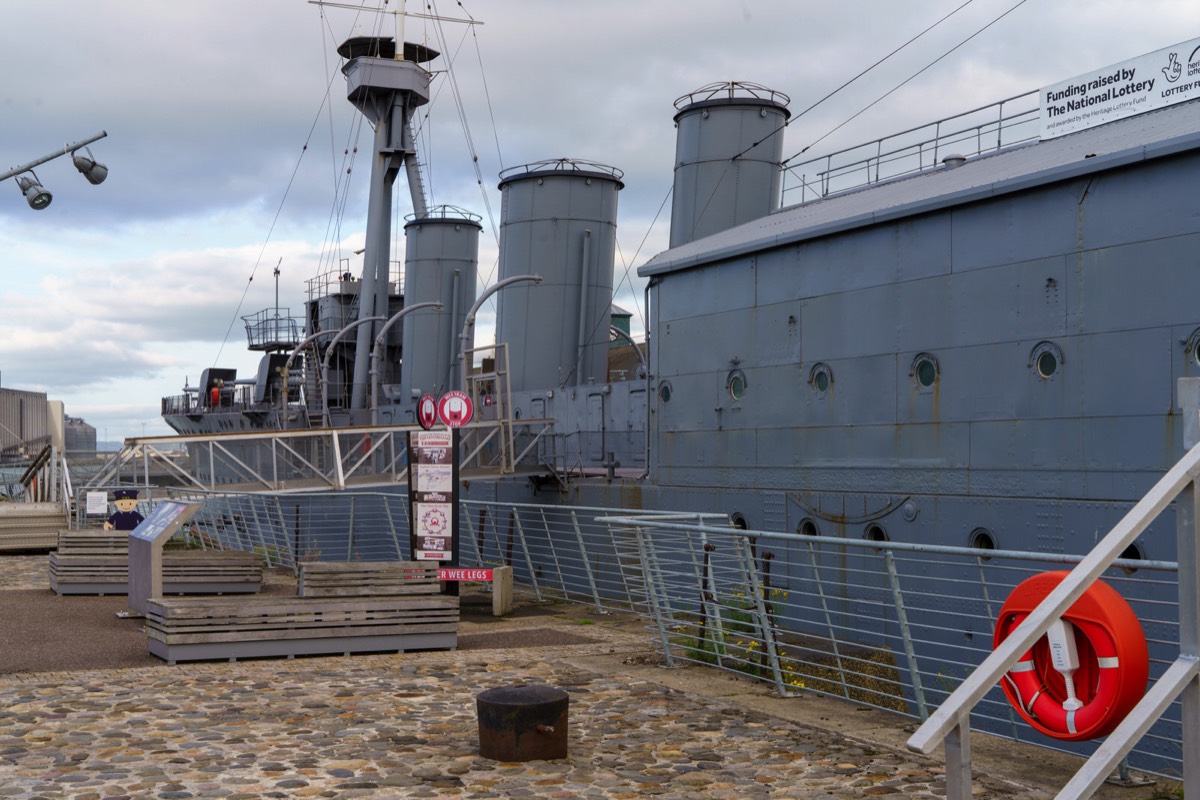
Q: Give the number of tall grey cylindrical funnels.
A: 3